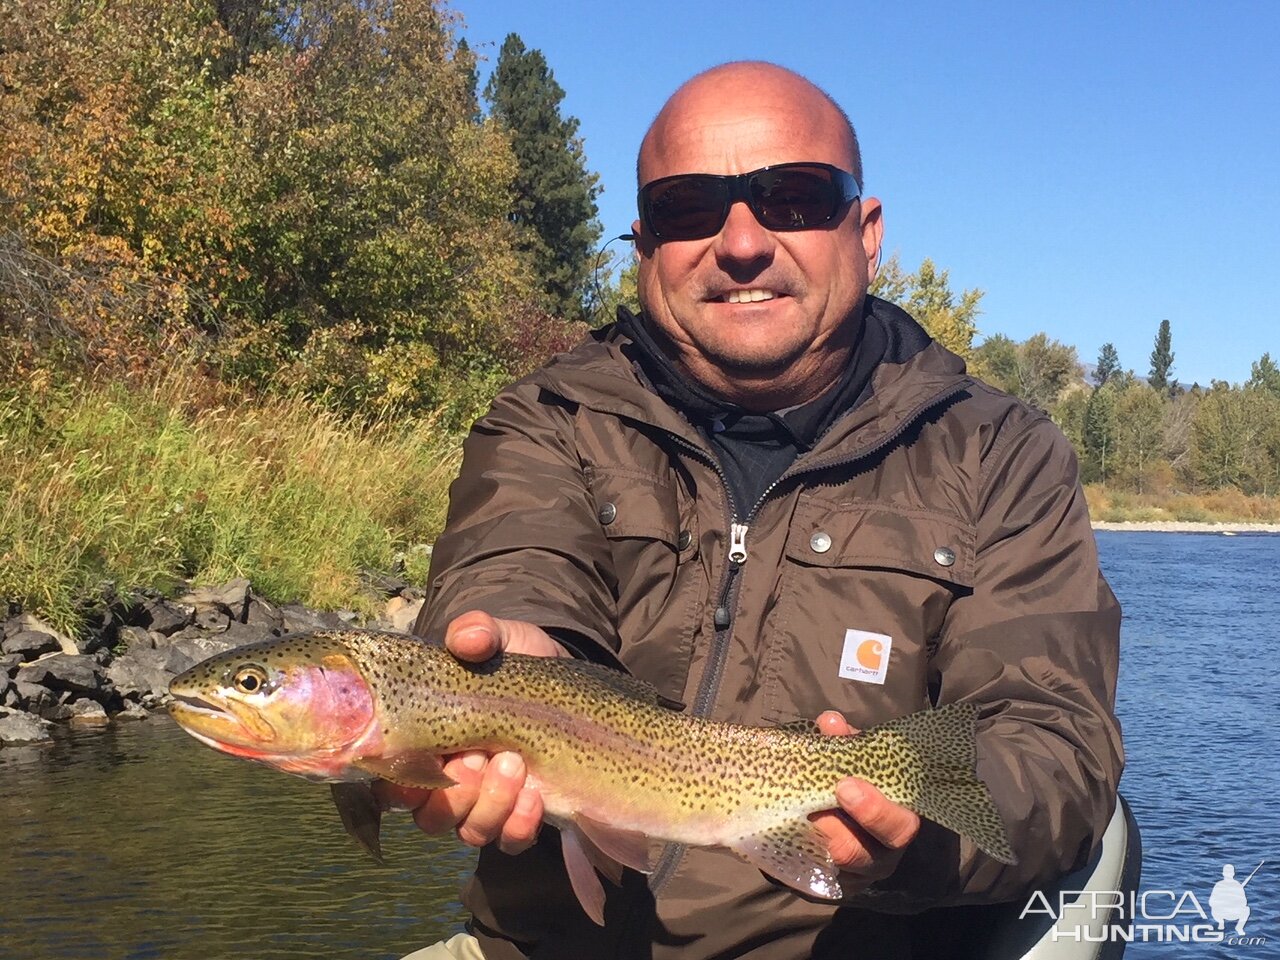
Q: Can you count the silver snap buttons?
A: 4